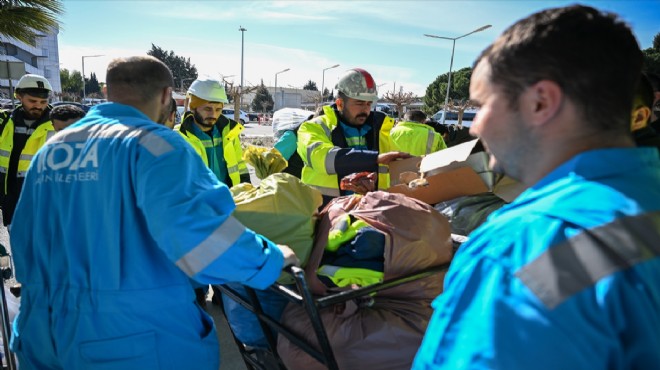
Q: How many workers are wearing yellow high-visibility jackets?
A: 4